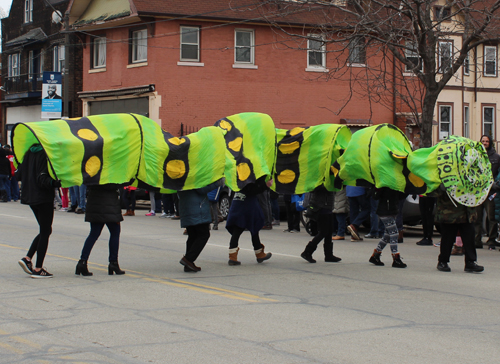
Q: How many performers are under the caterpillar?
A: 7